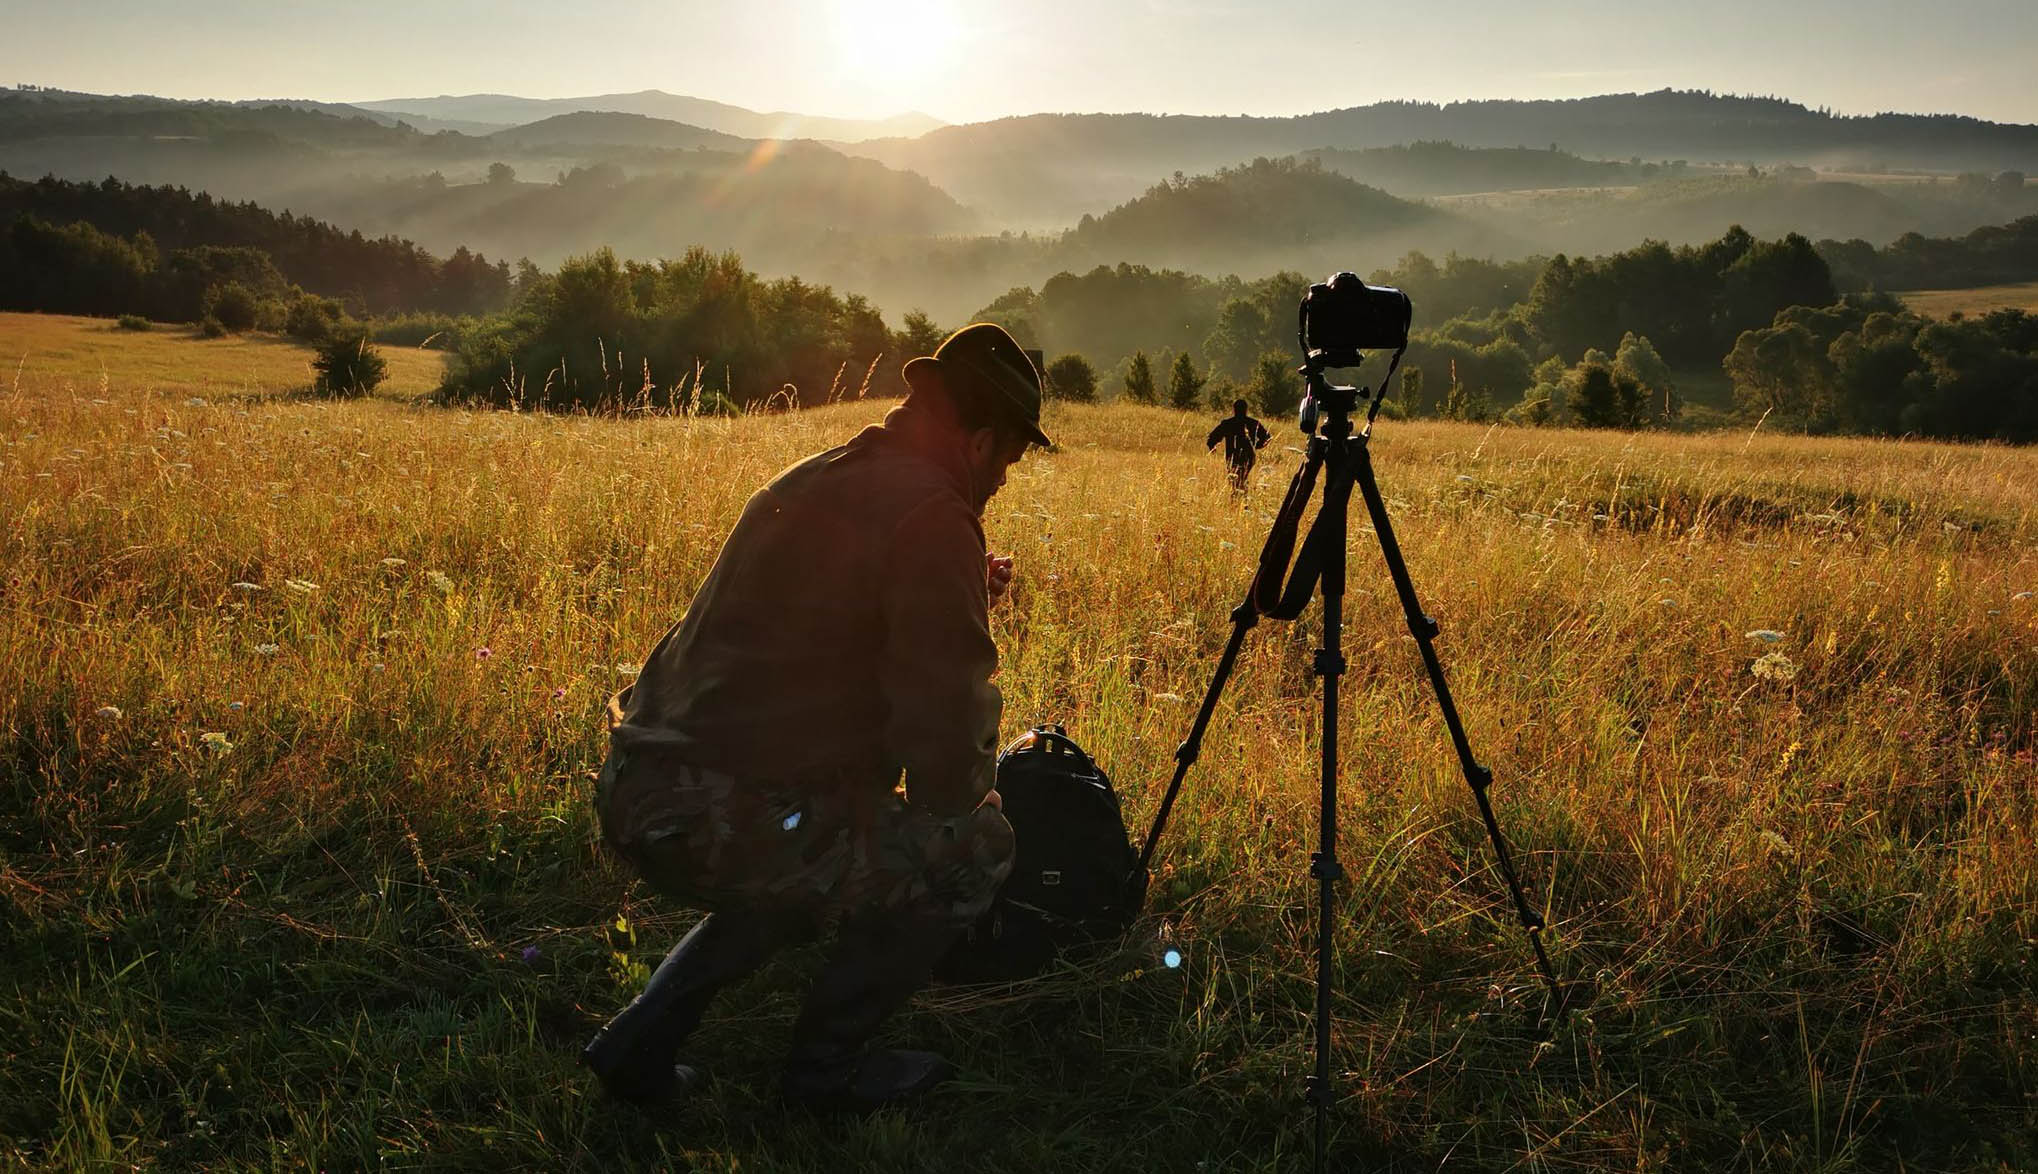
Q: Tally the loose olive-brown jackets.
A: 1